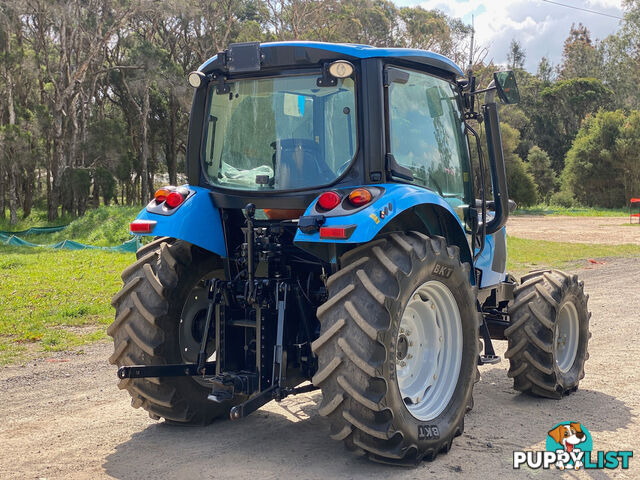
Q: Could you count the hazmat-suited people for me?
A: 0